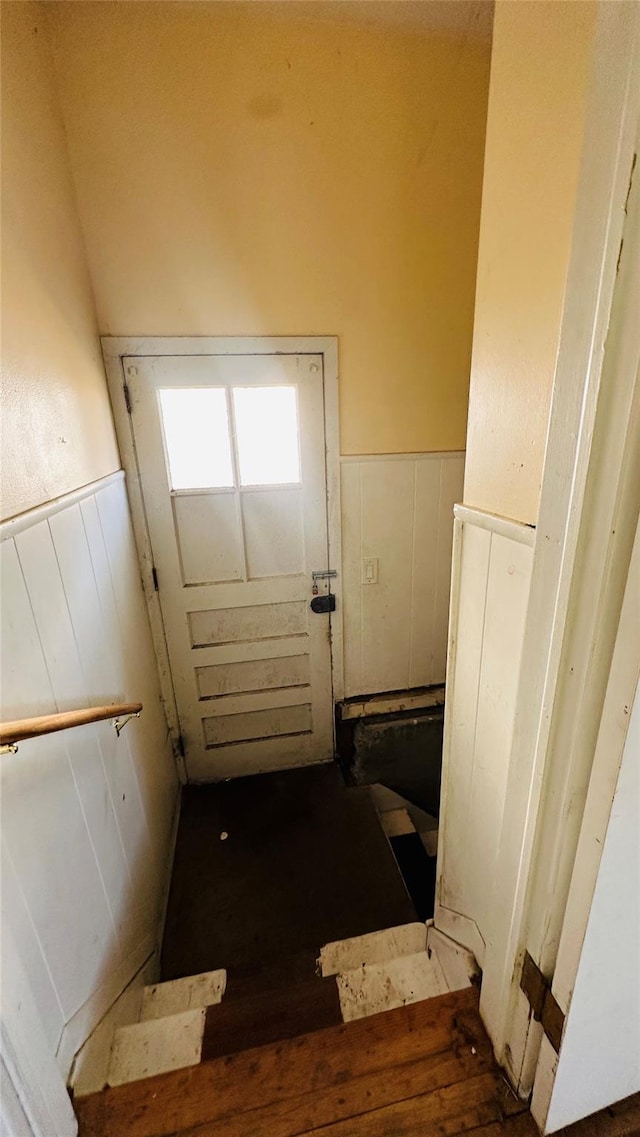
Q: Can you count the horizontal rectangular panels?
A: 3